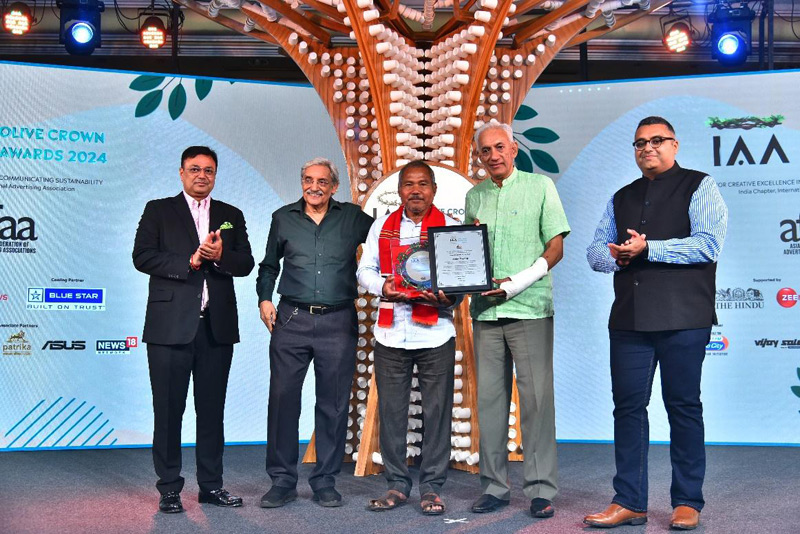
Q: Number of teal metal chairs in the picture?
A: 0